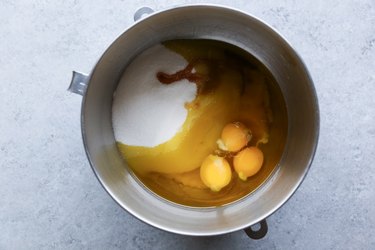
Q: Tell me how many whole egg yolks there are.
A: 3